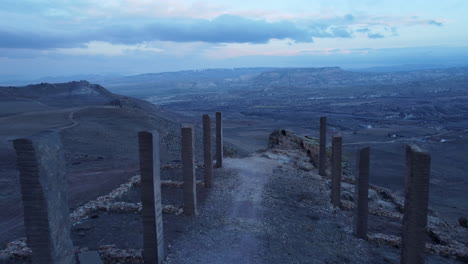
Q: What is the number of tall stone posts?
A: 9